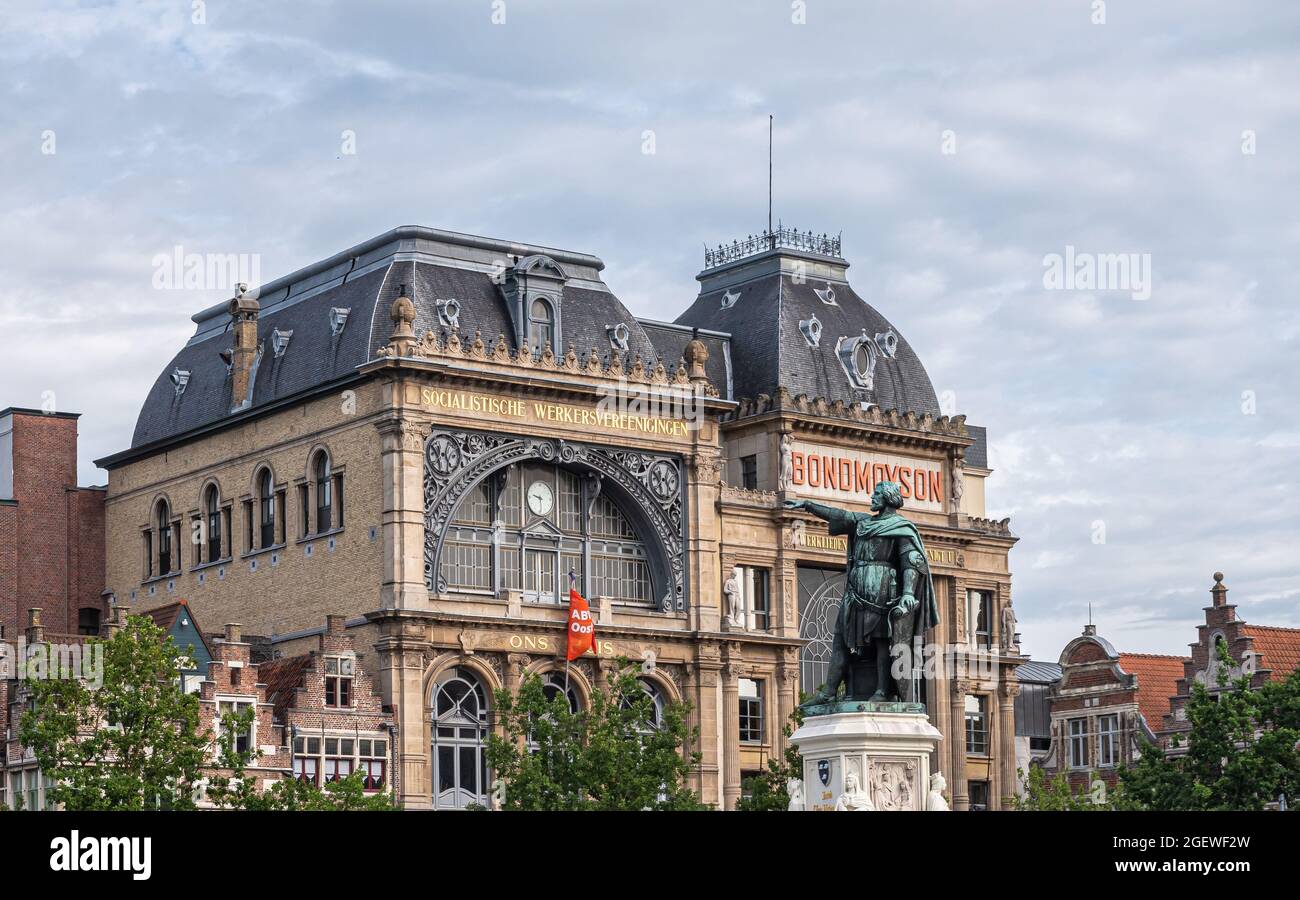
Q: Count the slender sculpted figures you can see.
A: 4